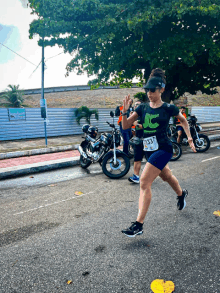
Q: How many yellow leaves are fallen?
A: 4